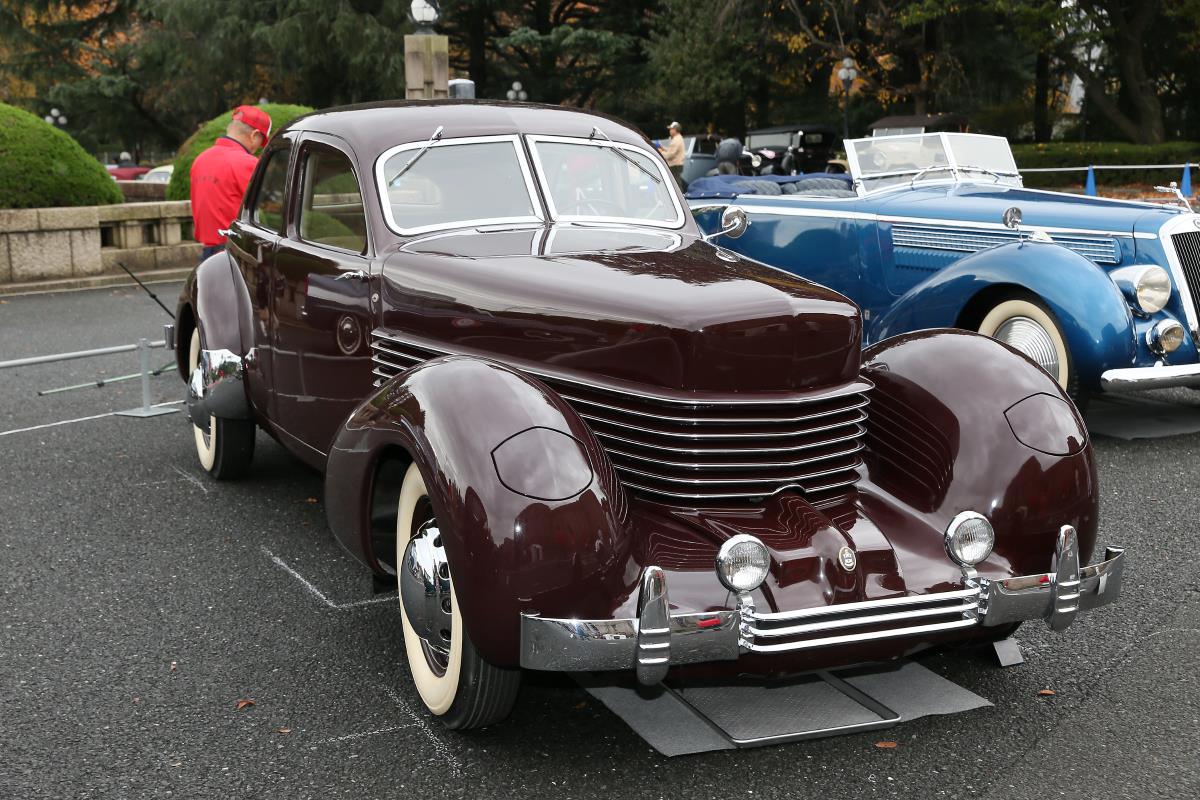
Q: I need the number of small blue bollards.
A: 2